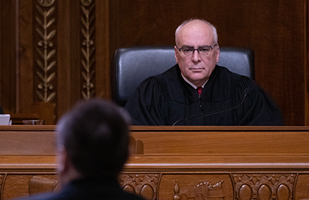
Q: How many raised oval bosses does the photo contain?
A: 5